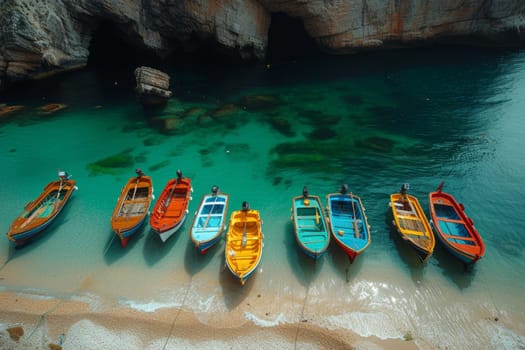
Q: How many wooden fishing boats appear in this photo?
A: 9